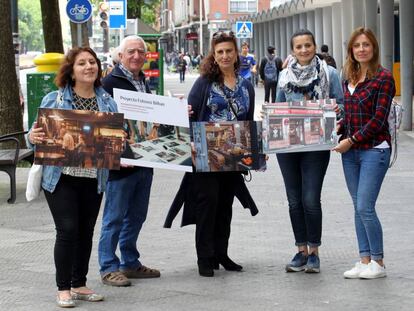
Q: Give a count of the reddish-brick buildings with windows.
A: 1